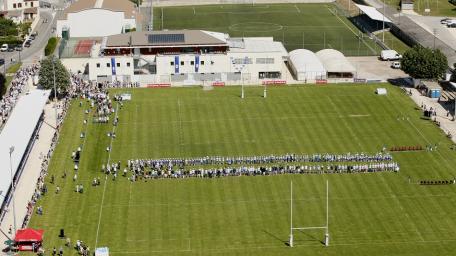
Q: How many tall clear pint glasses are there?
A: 0